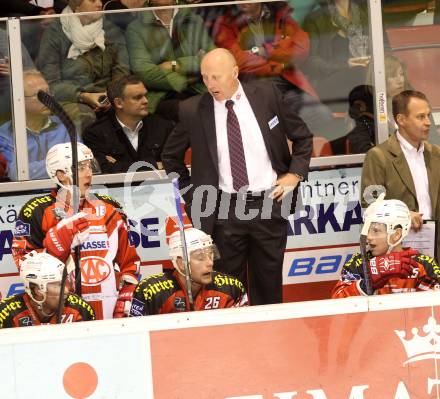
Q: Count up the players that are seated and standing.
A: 4